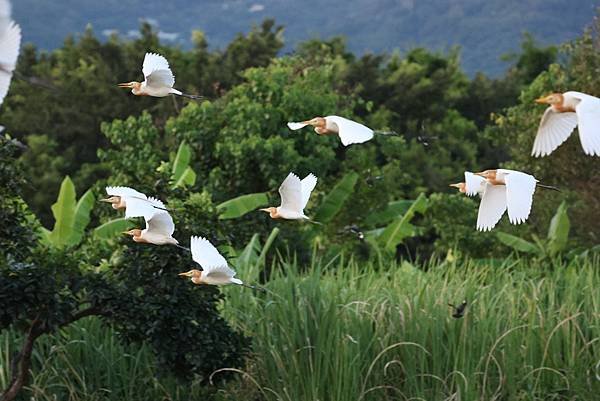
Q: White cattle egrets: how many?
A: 10